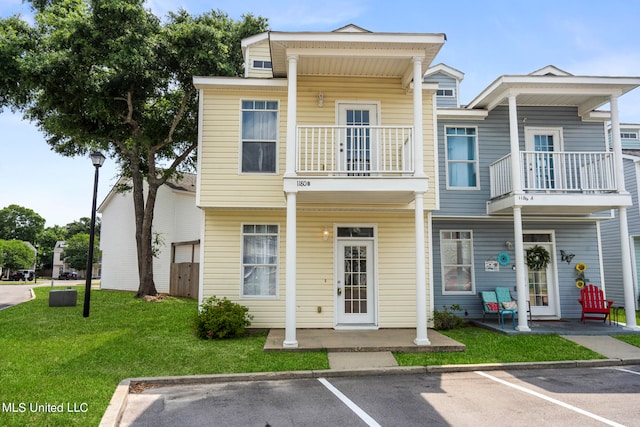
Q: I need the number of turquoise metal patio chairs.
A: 2